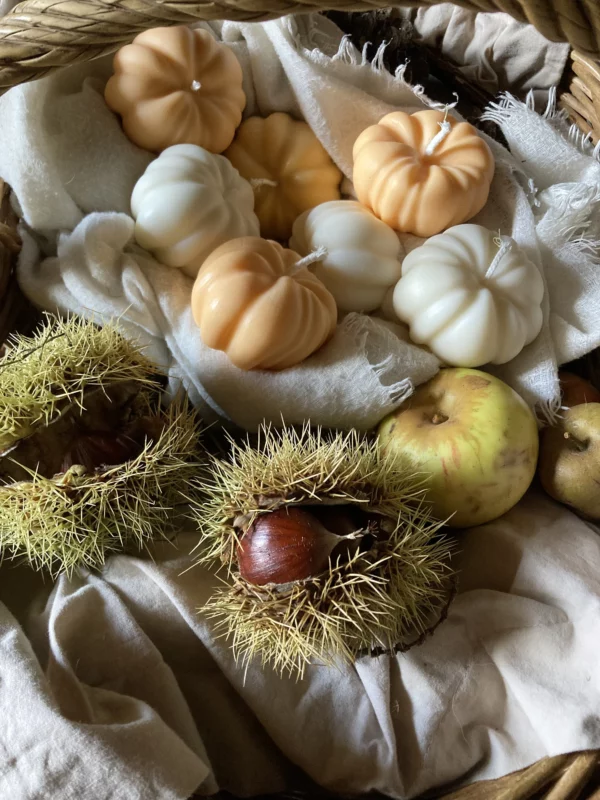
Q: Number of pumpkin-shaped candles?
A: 7